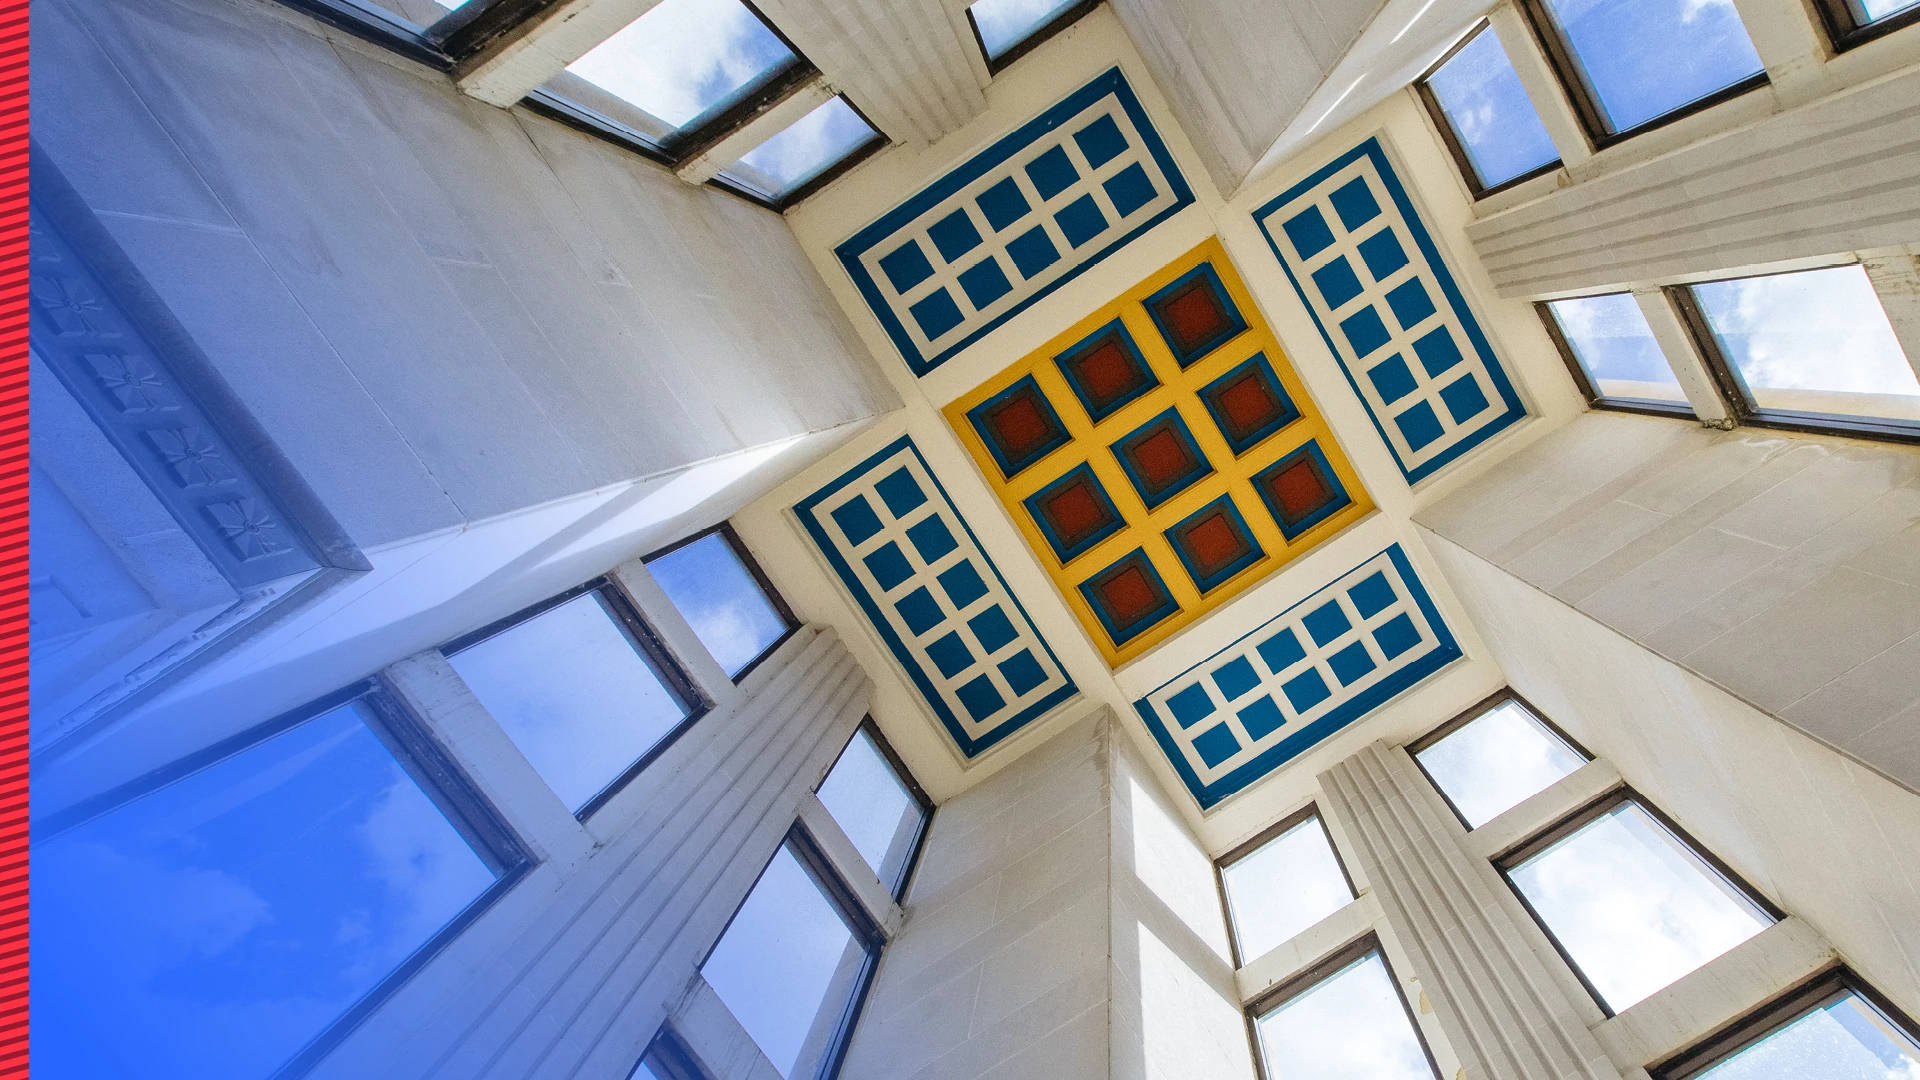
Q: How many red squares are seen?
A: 9